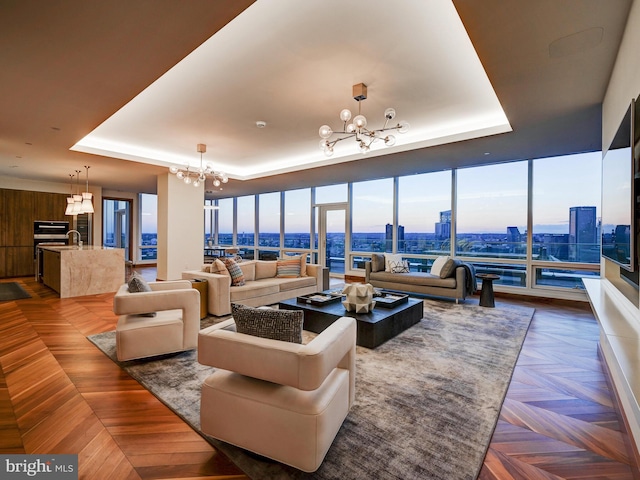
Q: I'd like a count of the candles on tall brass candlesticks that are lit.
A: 0